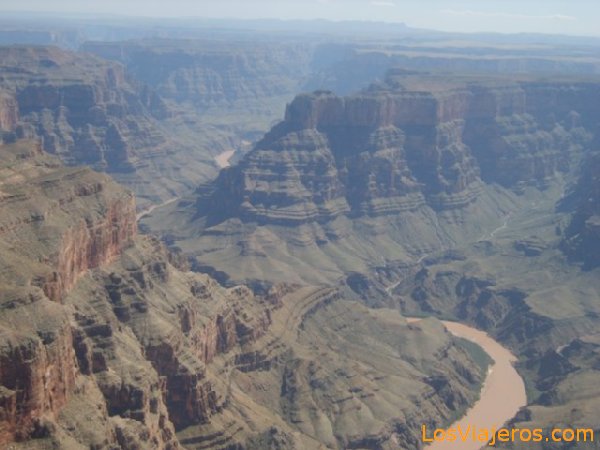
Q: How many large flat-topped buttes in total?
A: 1